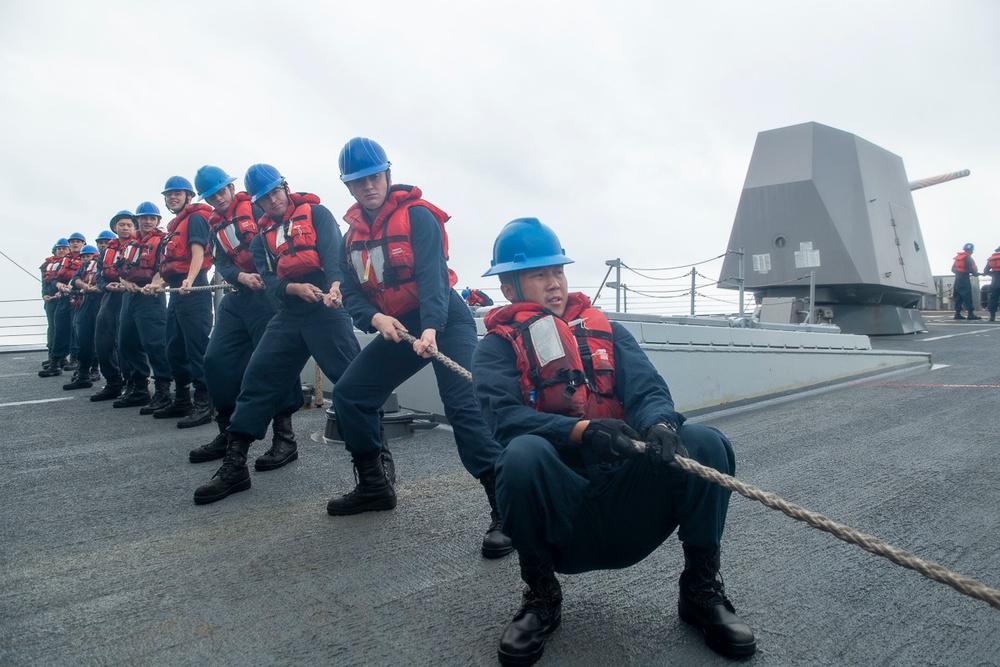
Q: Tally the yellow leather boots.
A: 0